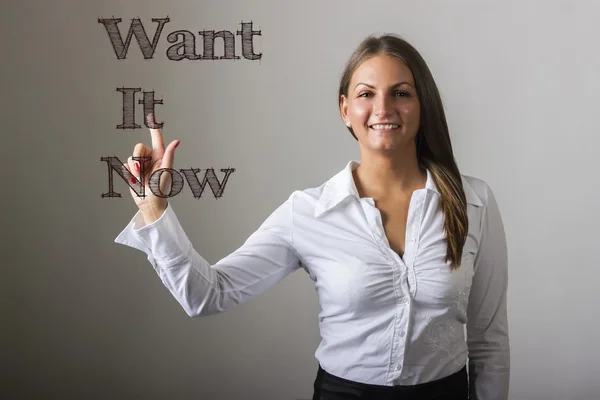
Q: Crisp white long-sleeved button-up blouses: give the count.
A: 1